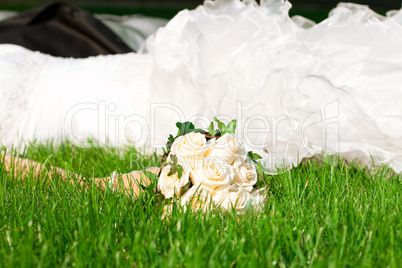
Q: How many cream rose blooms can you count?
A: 7